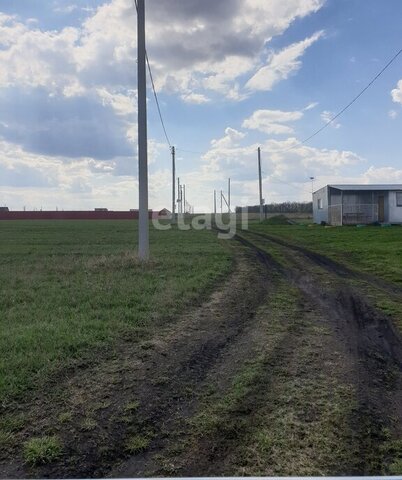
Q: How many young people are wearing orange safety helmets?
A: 0